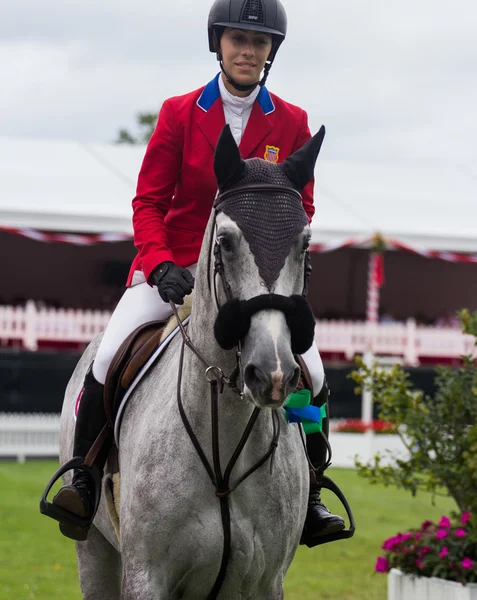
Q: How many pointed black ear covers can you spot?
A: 2